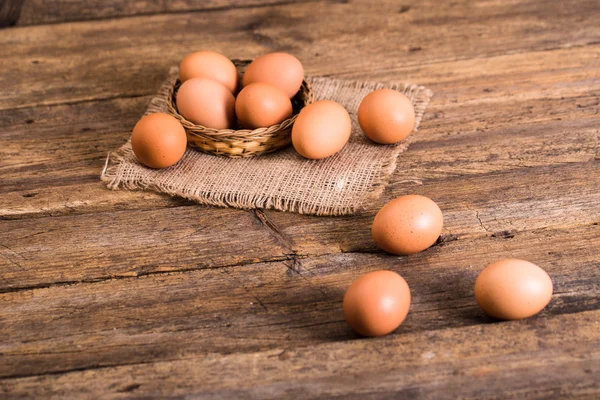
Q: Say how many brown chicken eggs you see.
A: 10